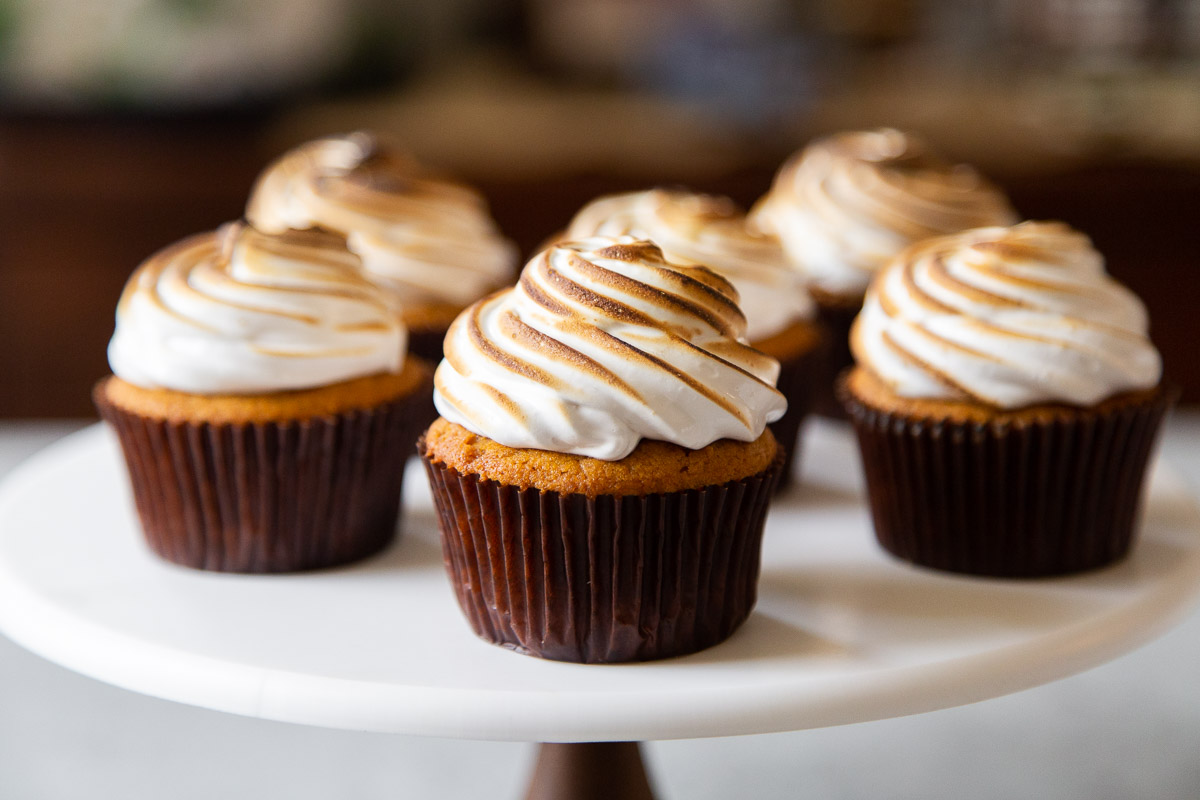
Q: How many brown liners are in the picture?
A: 6